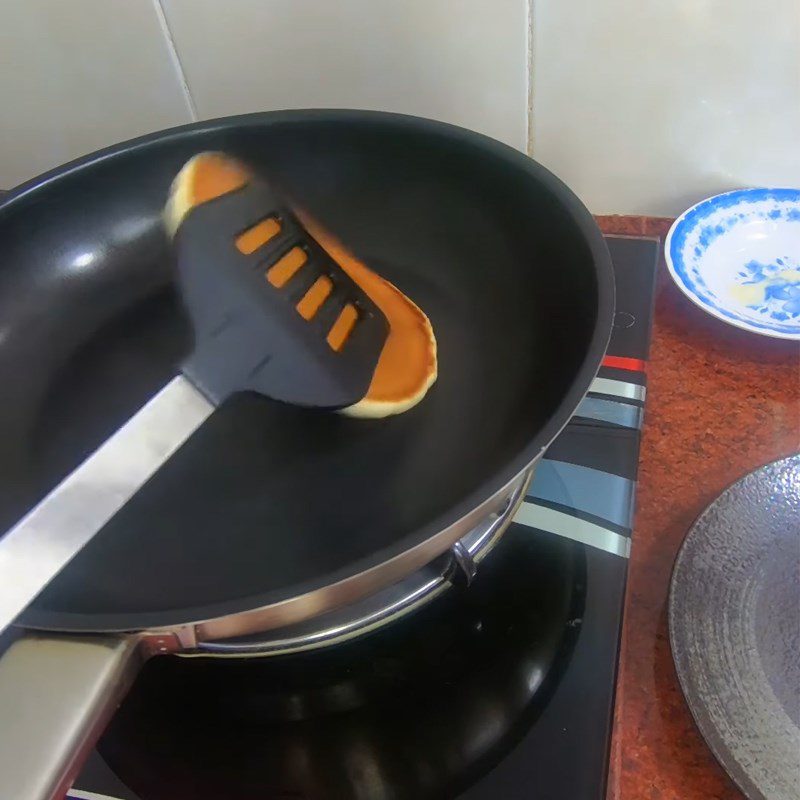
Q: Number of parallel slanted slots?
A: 4